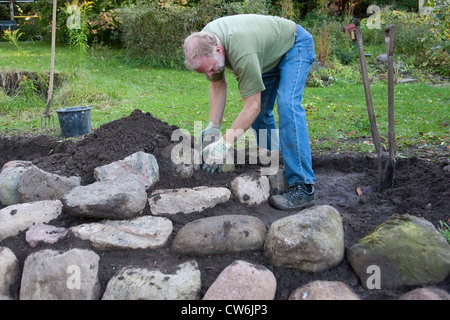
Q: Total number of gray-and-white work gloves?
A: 2